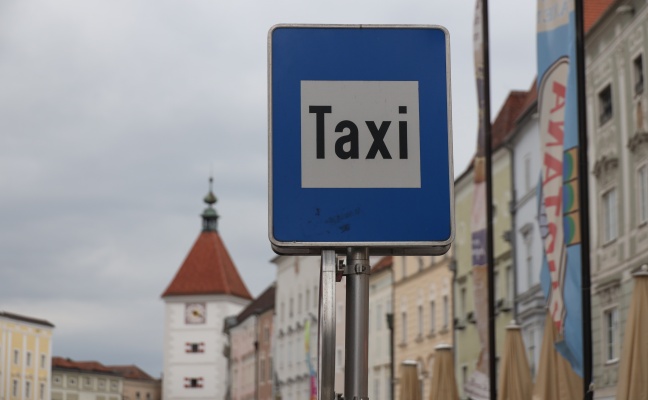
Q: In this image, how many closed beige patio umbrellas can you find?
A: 5